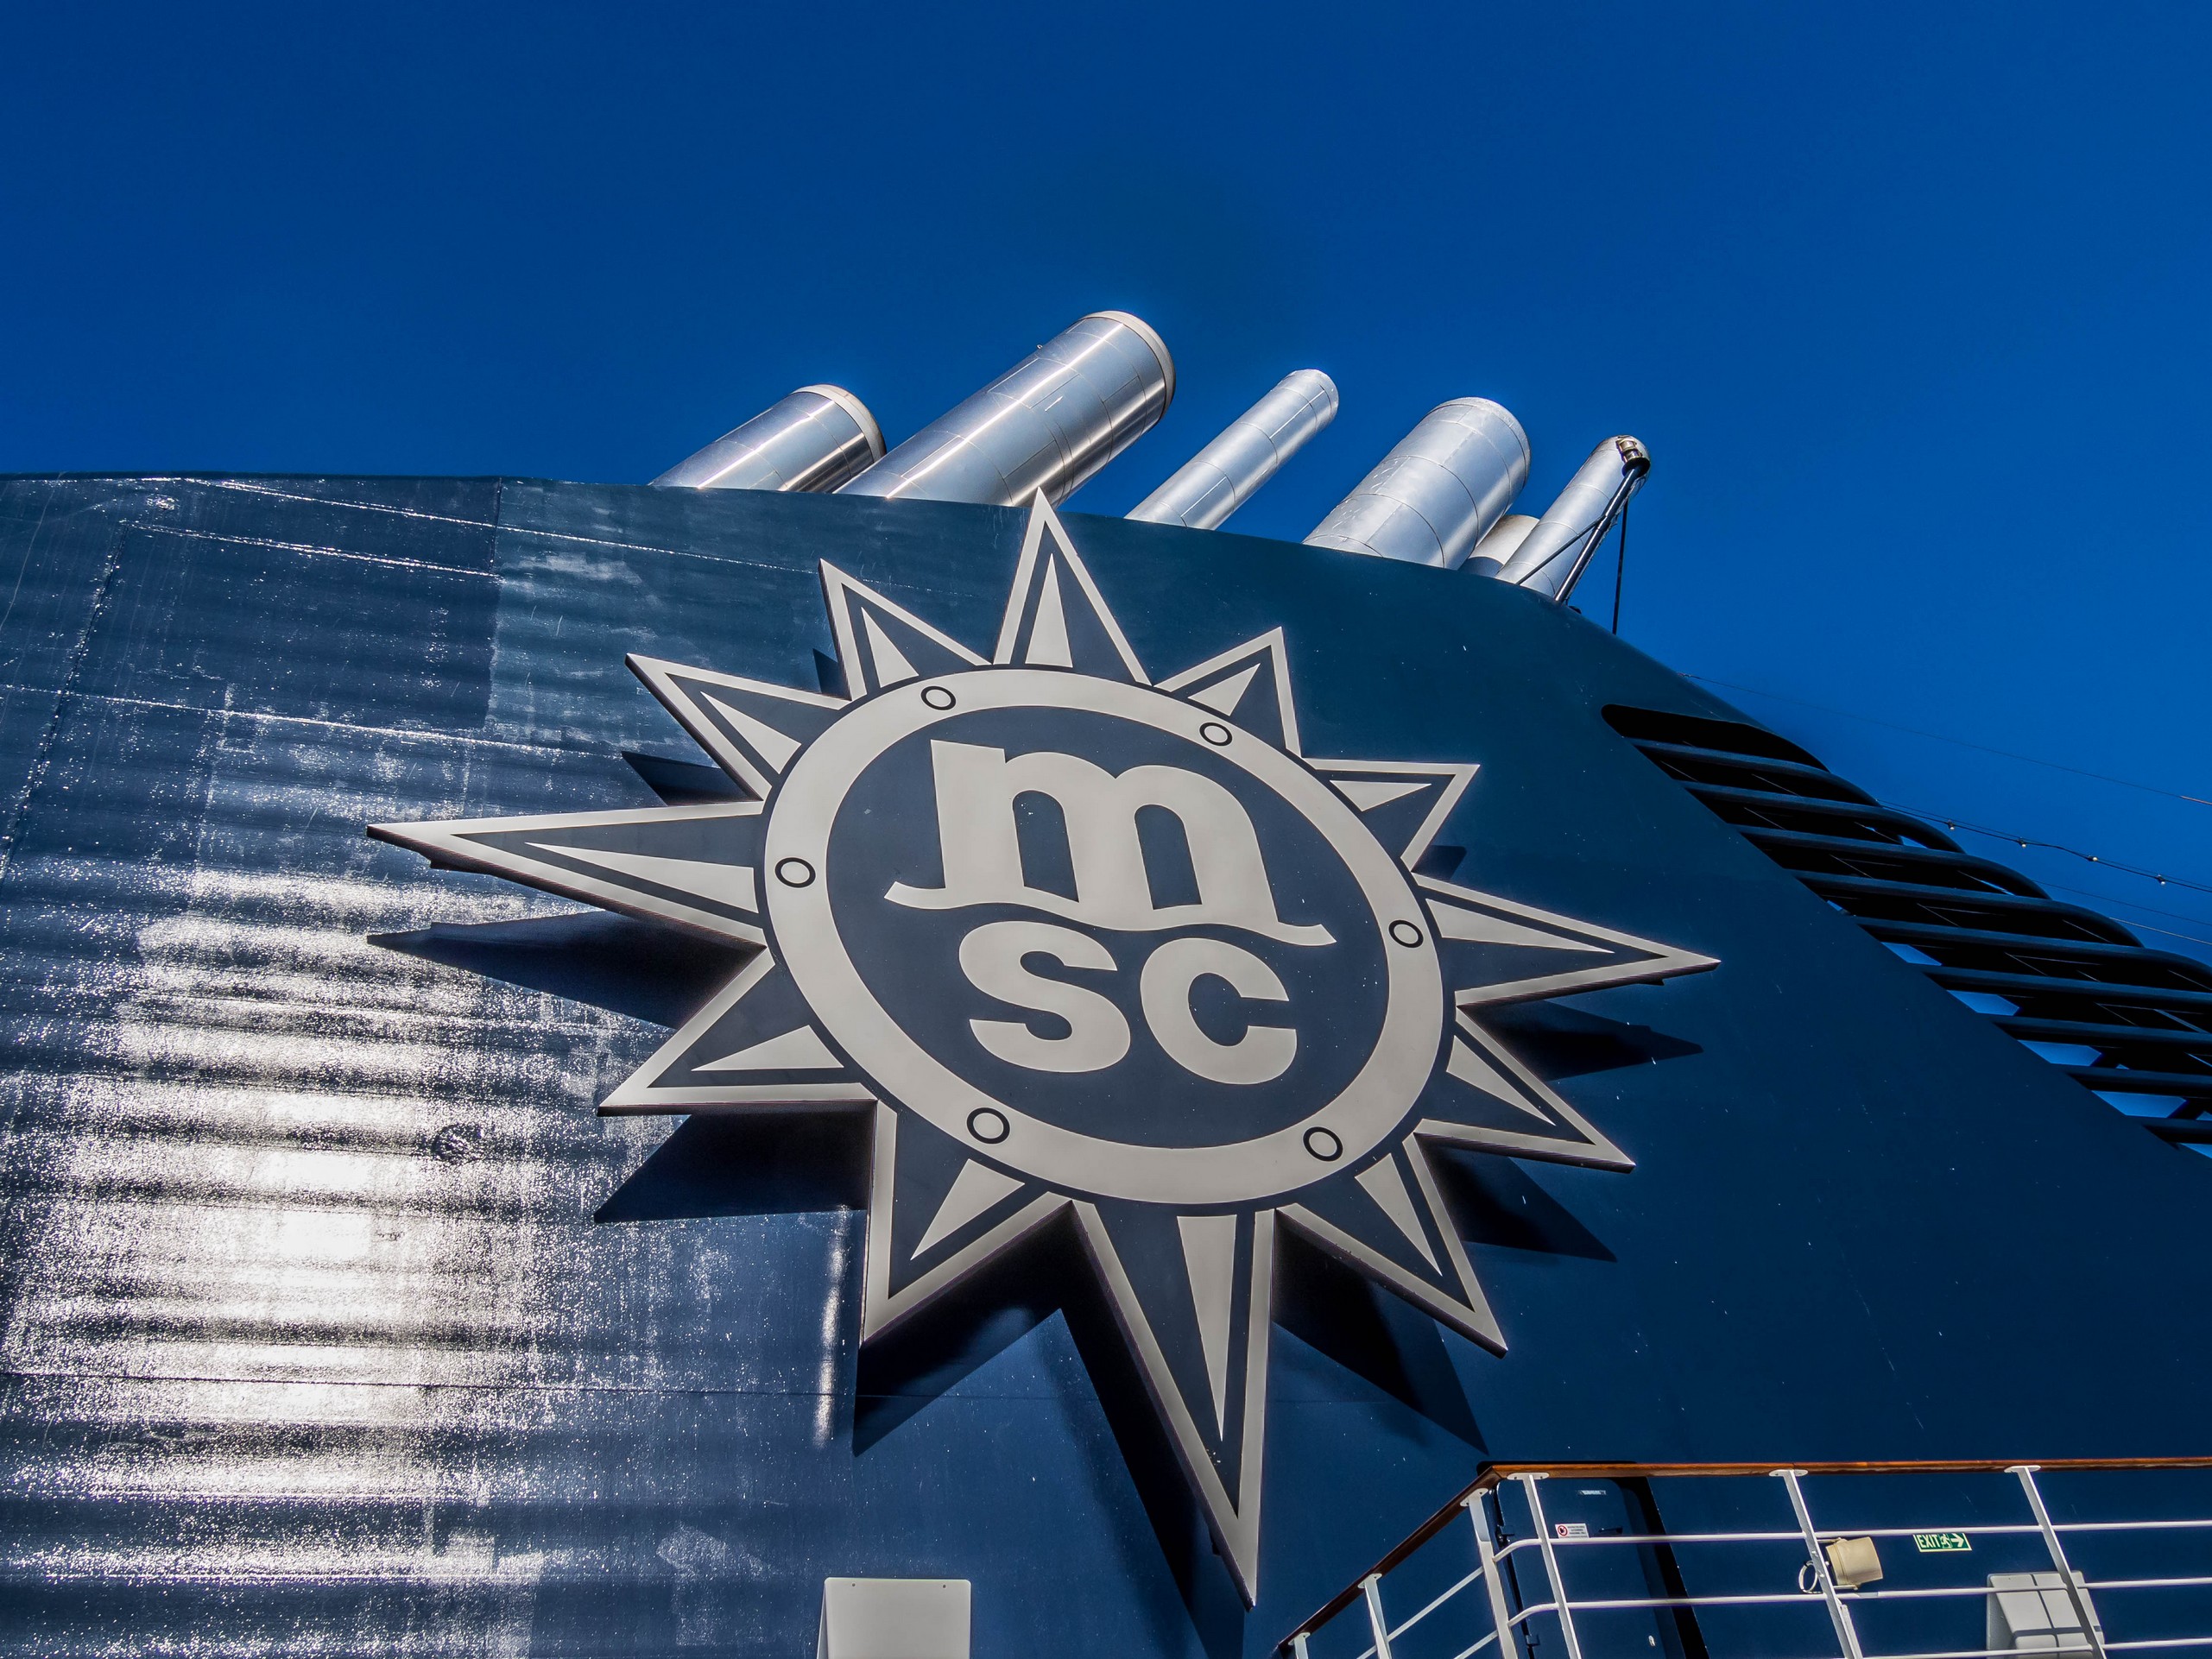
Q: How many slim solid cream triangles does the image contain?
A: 12